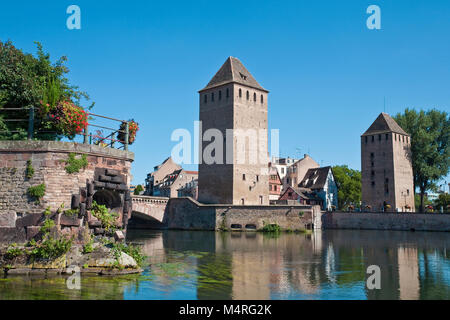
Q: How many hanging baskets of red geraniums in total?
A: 2